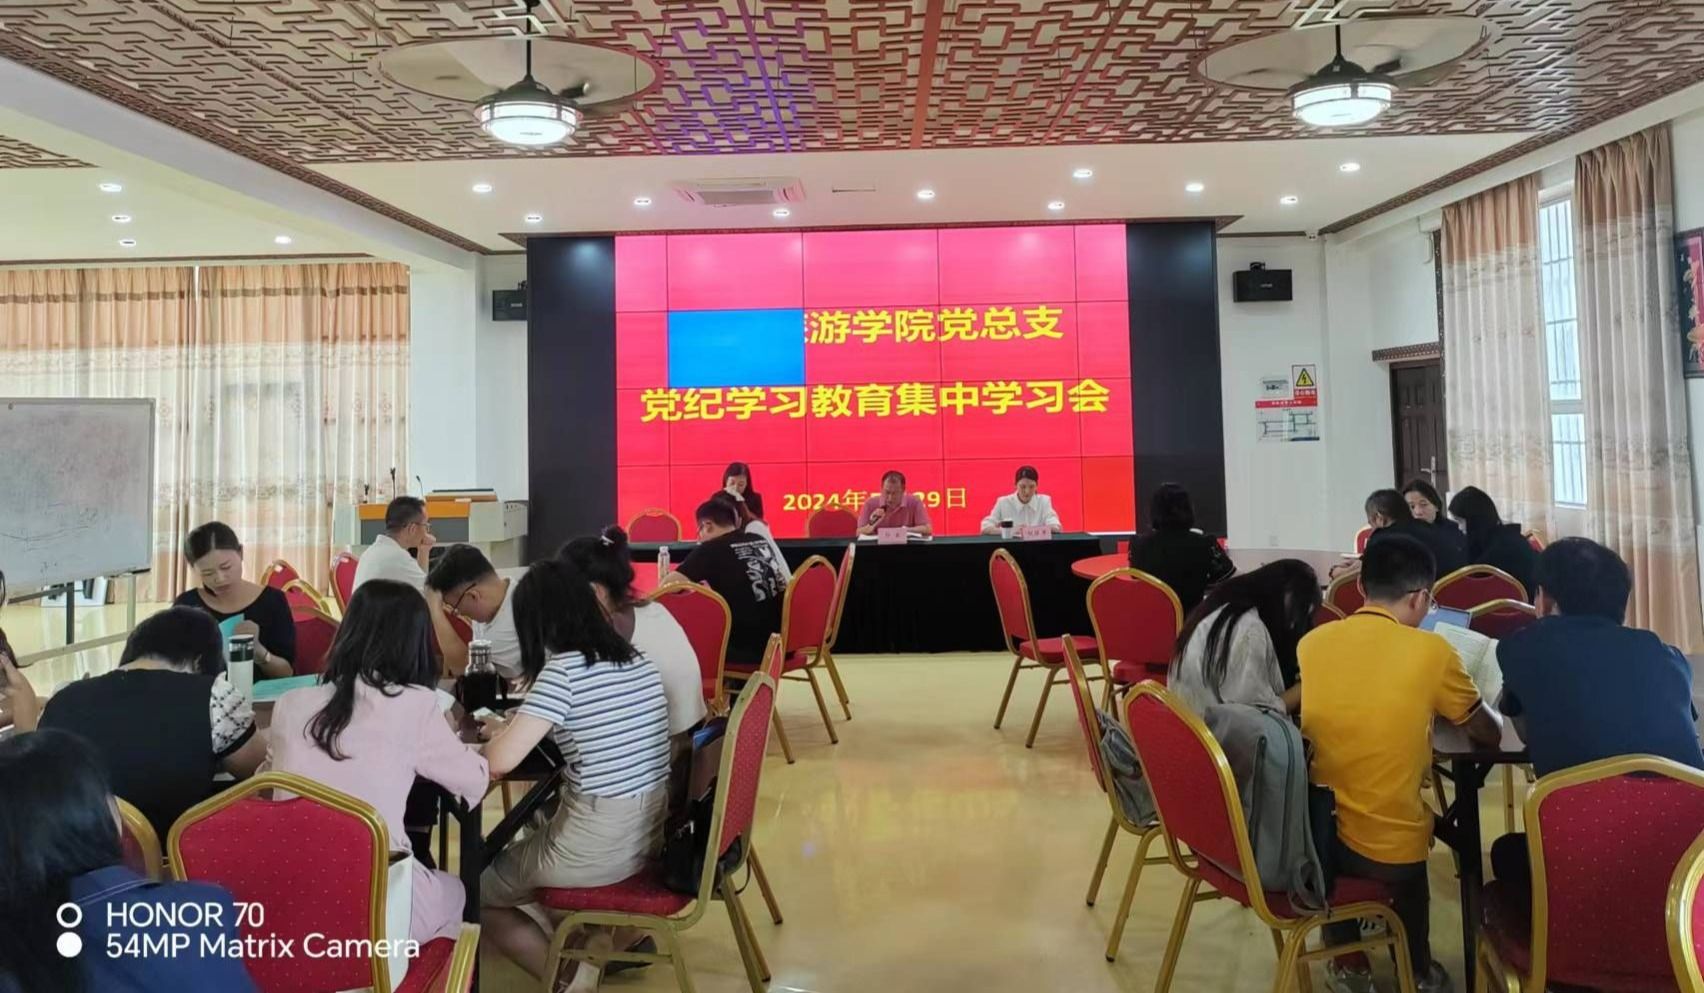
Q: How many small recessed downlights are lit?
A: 14